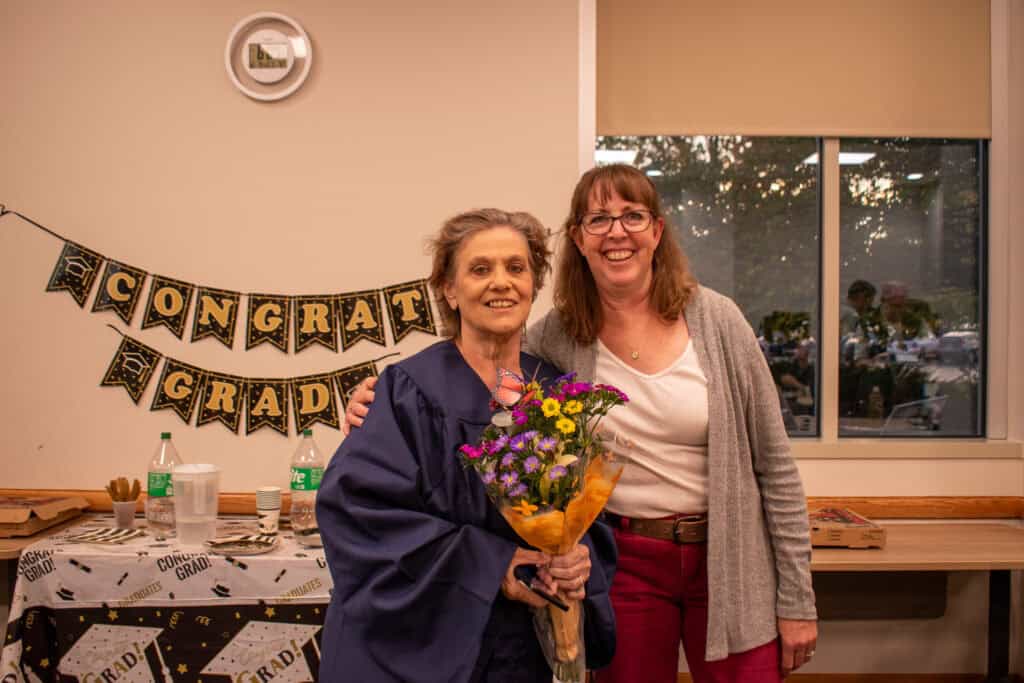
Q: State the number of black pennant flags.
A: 14